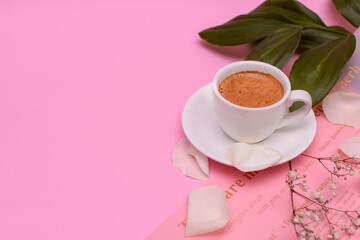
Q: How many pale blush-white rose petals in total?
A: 5